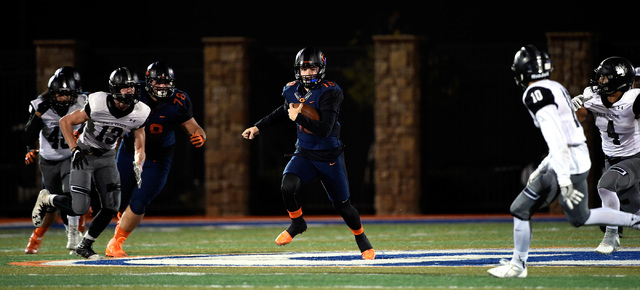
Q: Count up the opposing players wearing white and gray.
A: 4